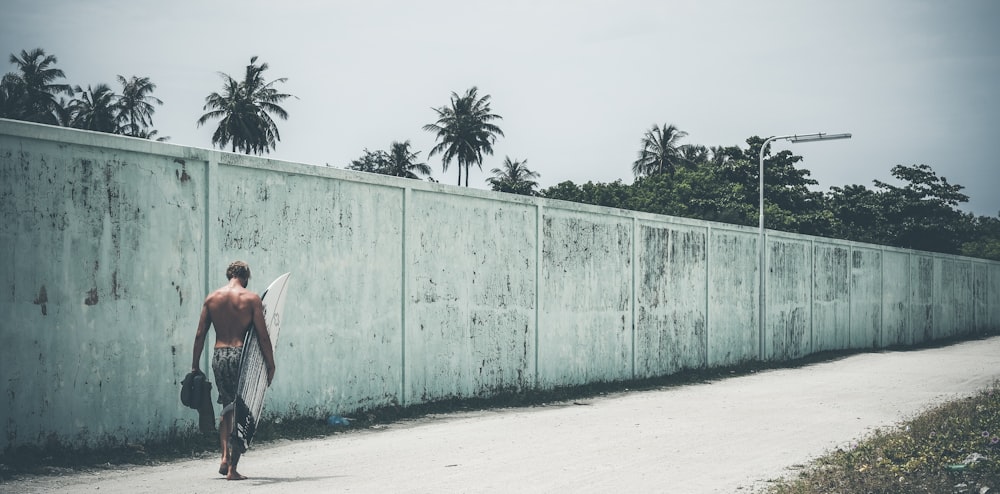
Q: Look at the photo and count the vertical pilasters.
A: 14